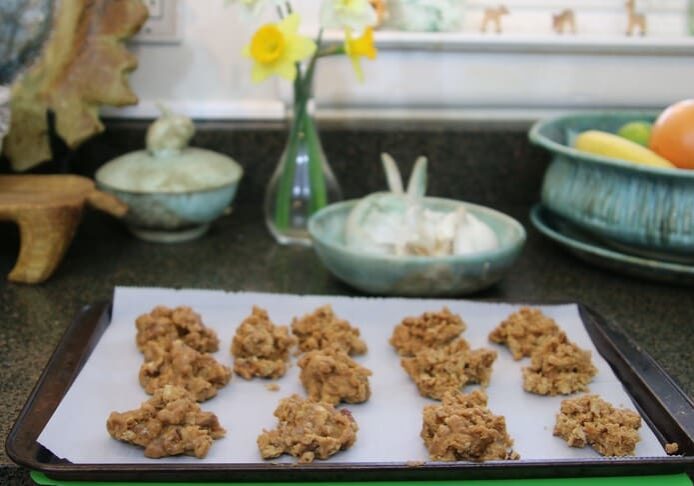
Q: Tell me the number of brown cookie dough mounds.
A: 13